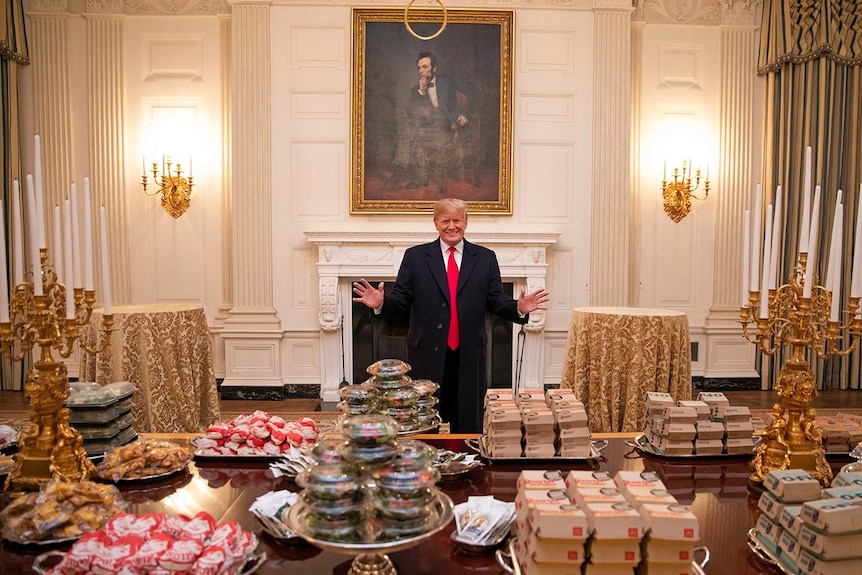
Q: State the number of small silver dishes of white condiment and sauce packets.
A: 4